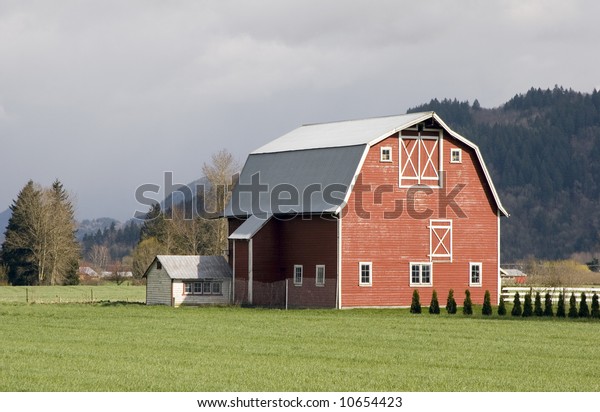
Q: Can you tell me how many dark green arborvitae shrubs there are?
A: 14